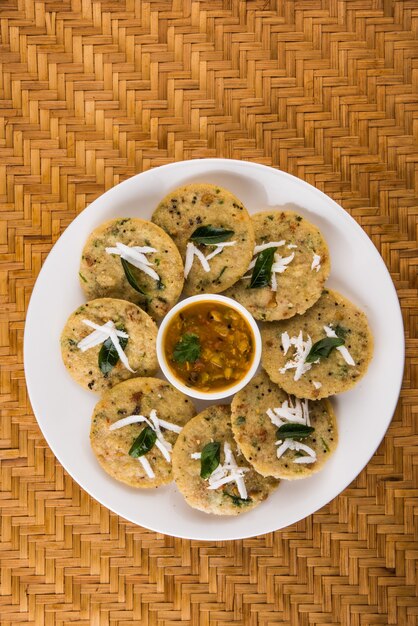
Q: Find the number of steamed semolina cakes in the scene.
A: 8